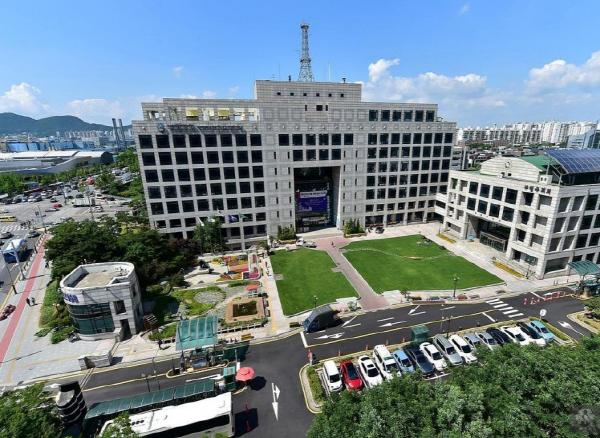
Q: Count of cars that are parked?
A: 15